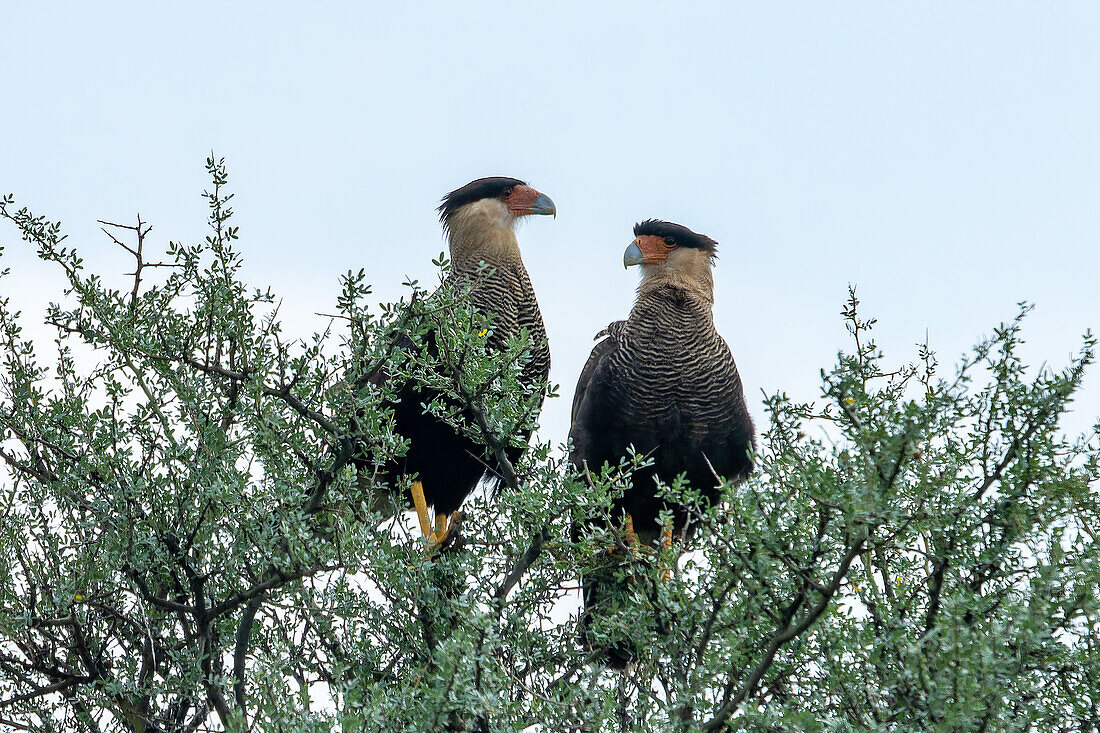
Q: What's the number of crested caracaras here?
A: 2